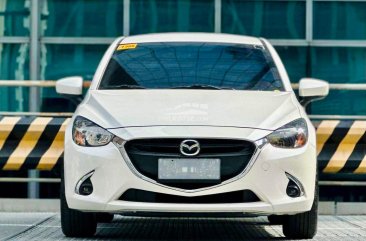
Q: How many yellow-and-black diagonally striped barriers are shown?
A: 2